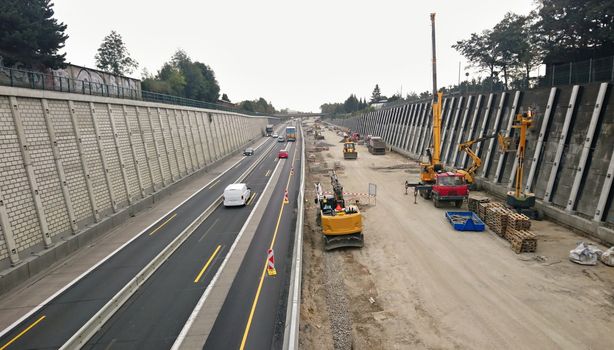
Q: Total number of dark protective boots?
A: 0